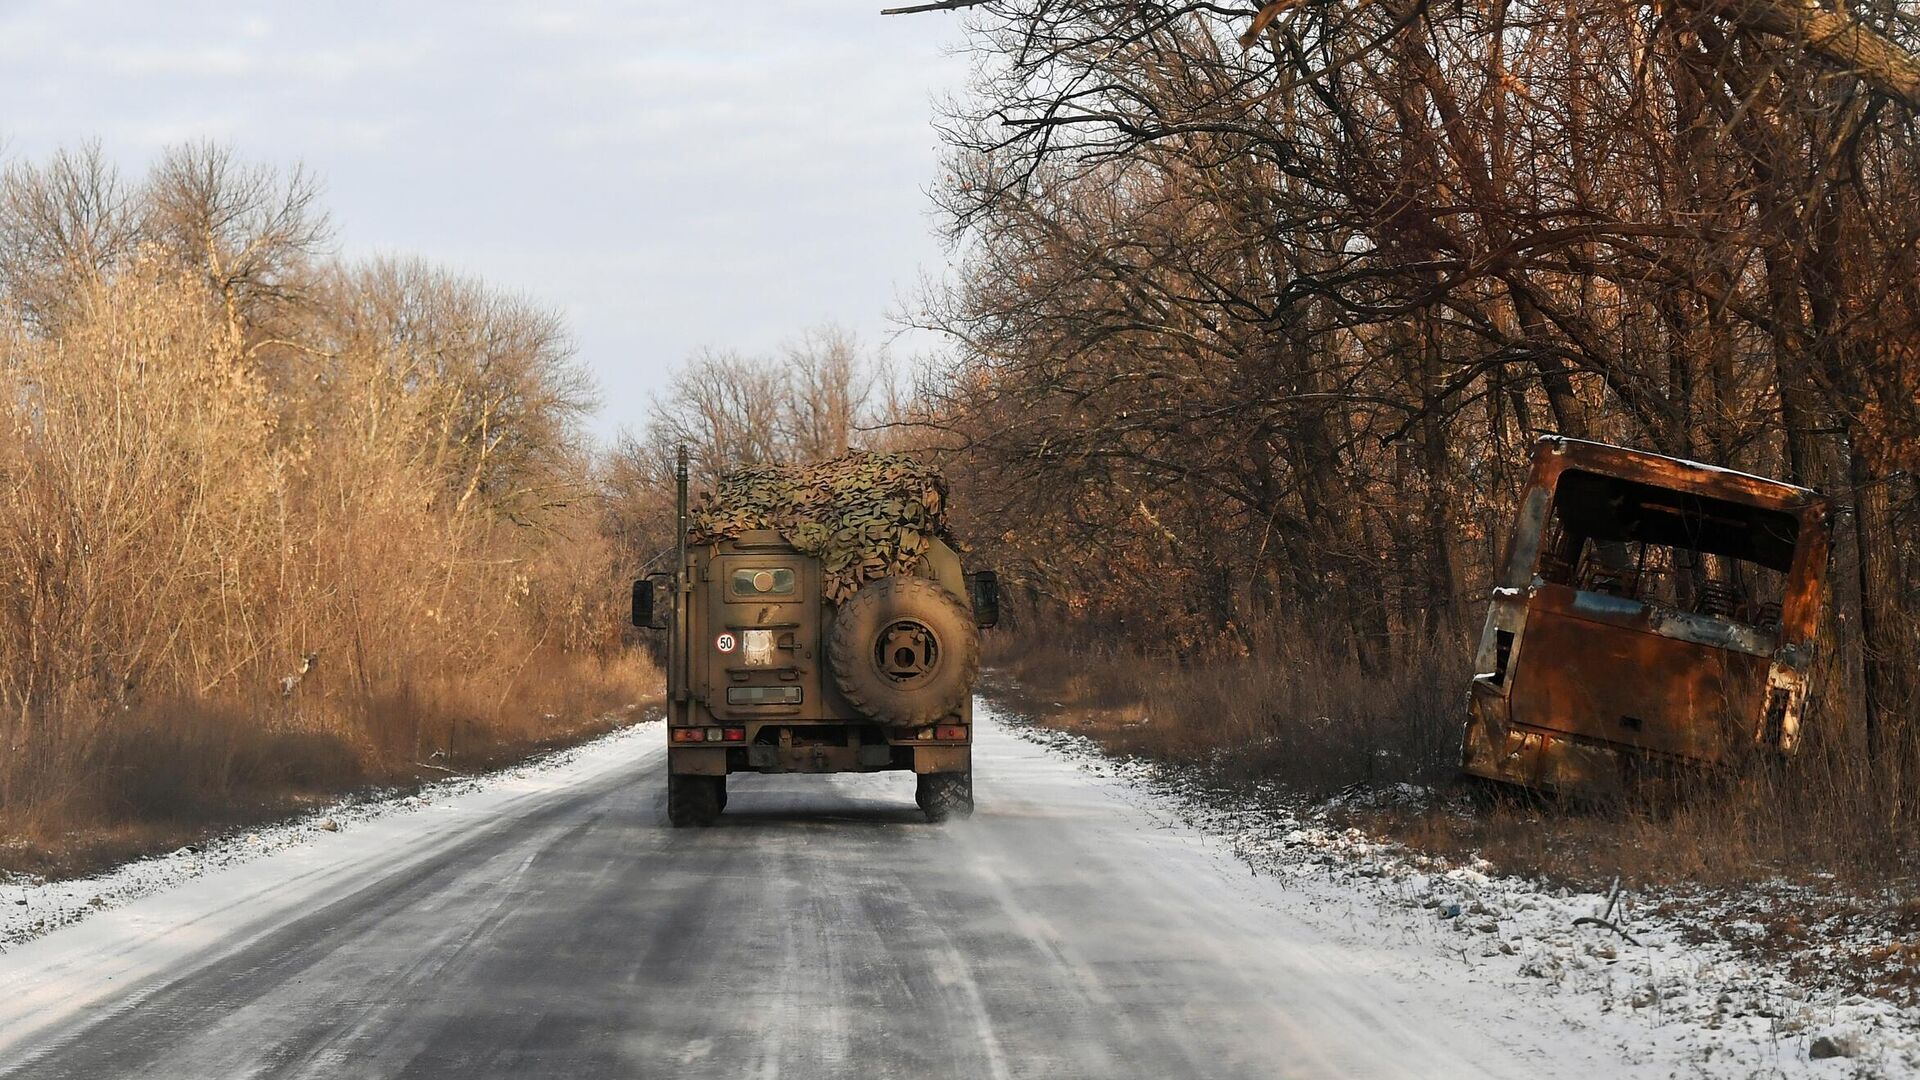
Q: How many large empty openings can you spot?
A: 1